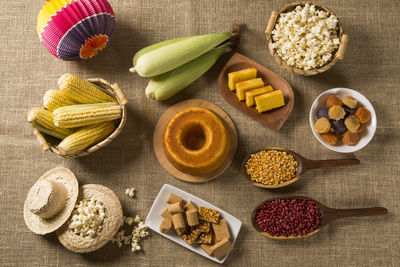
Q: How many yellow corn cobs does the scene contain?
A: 5